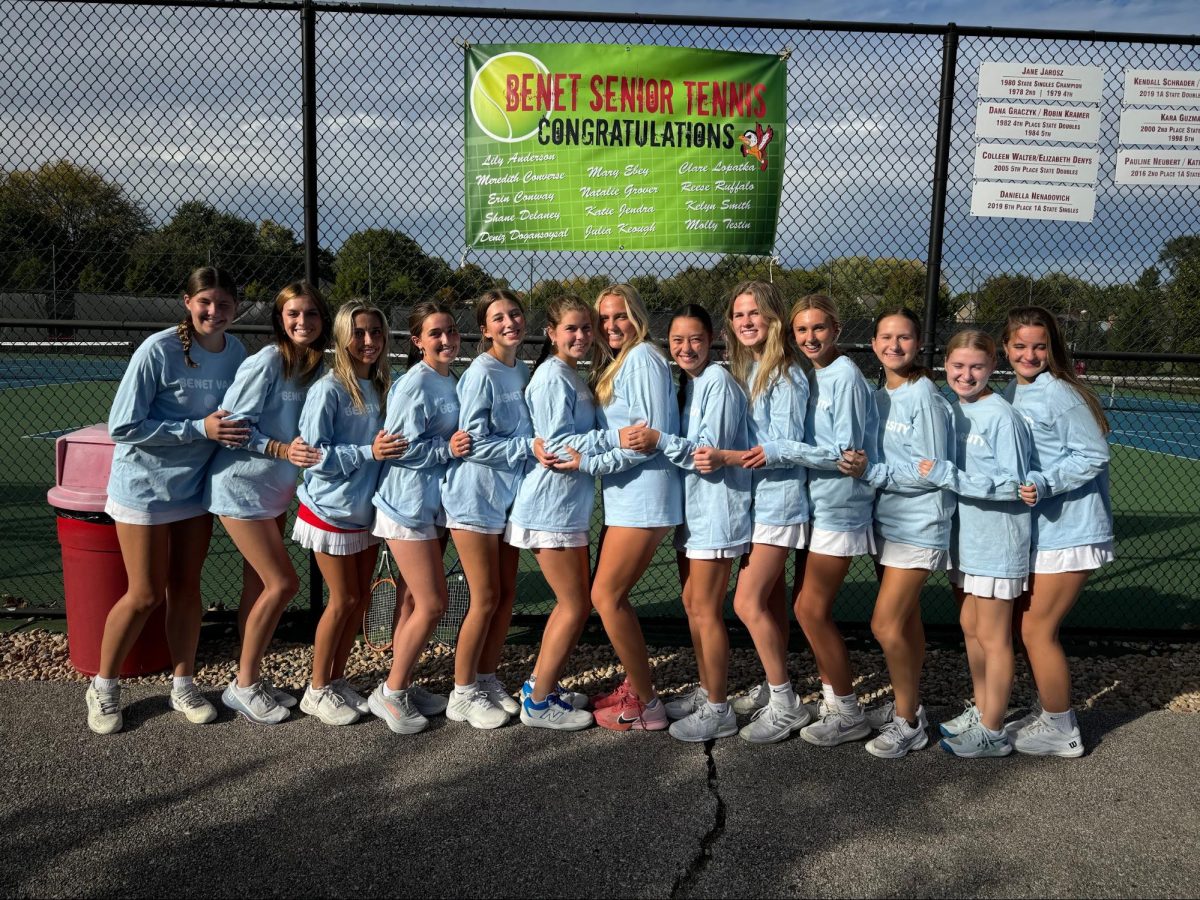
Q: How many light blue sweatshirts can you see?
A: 13